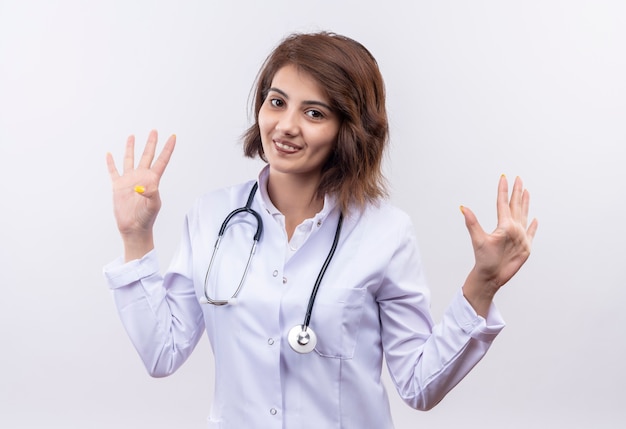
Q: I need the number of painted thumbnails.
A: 2